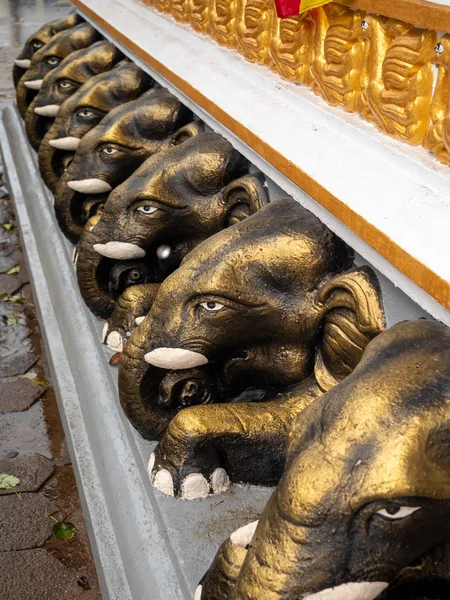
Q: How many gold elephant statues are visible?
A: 8